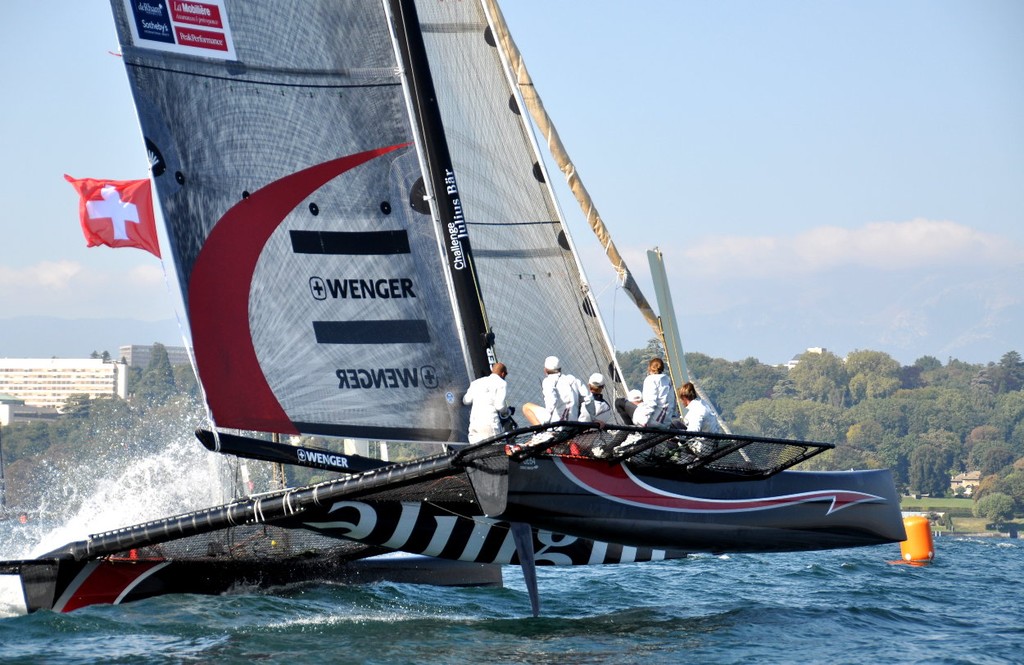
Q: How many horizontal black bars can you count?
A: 2